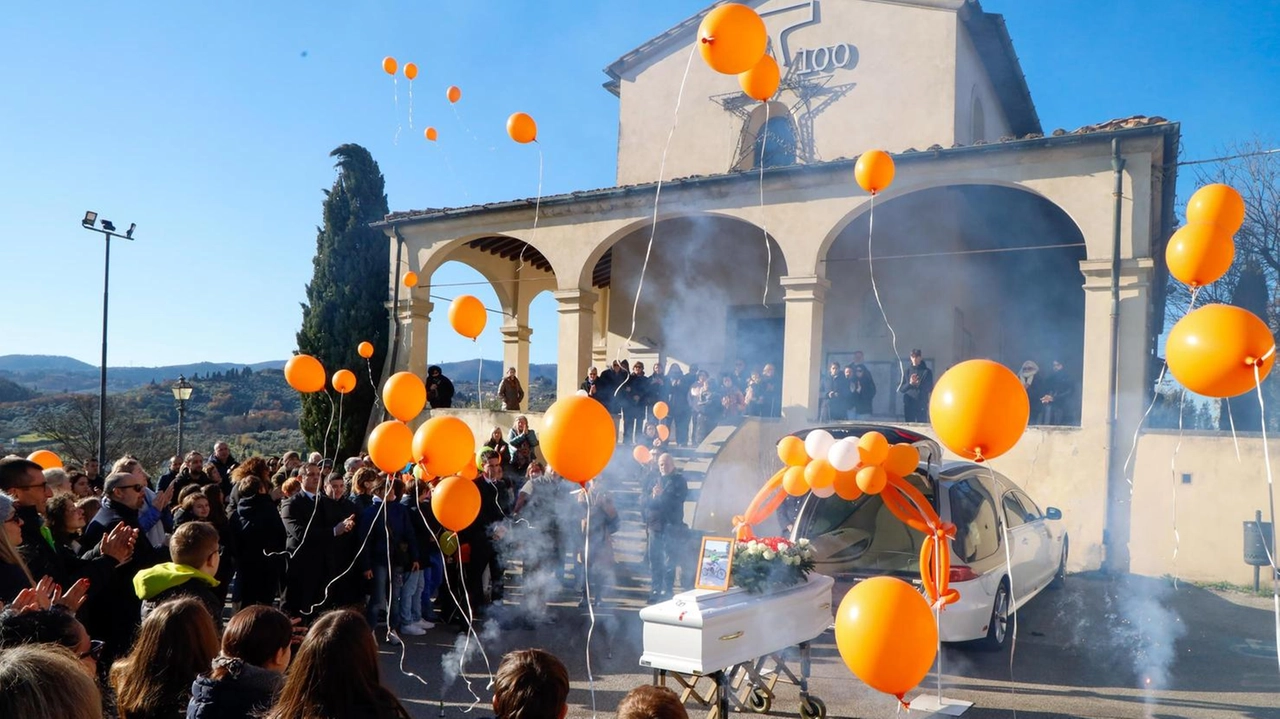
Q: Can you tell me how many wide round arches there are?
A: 3